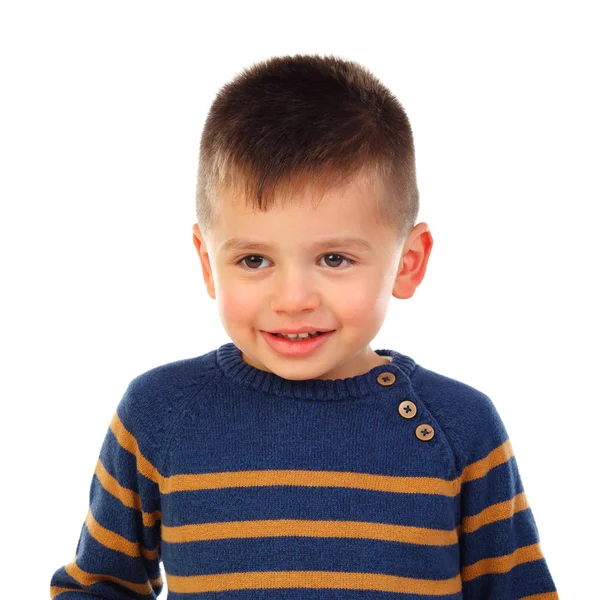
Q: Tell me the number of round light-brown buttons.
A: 3